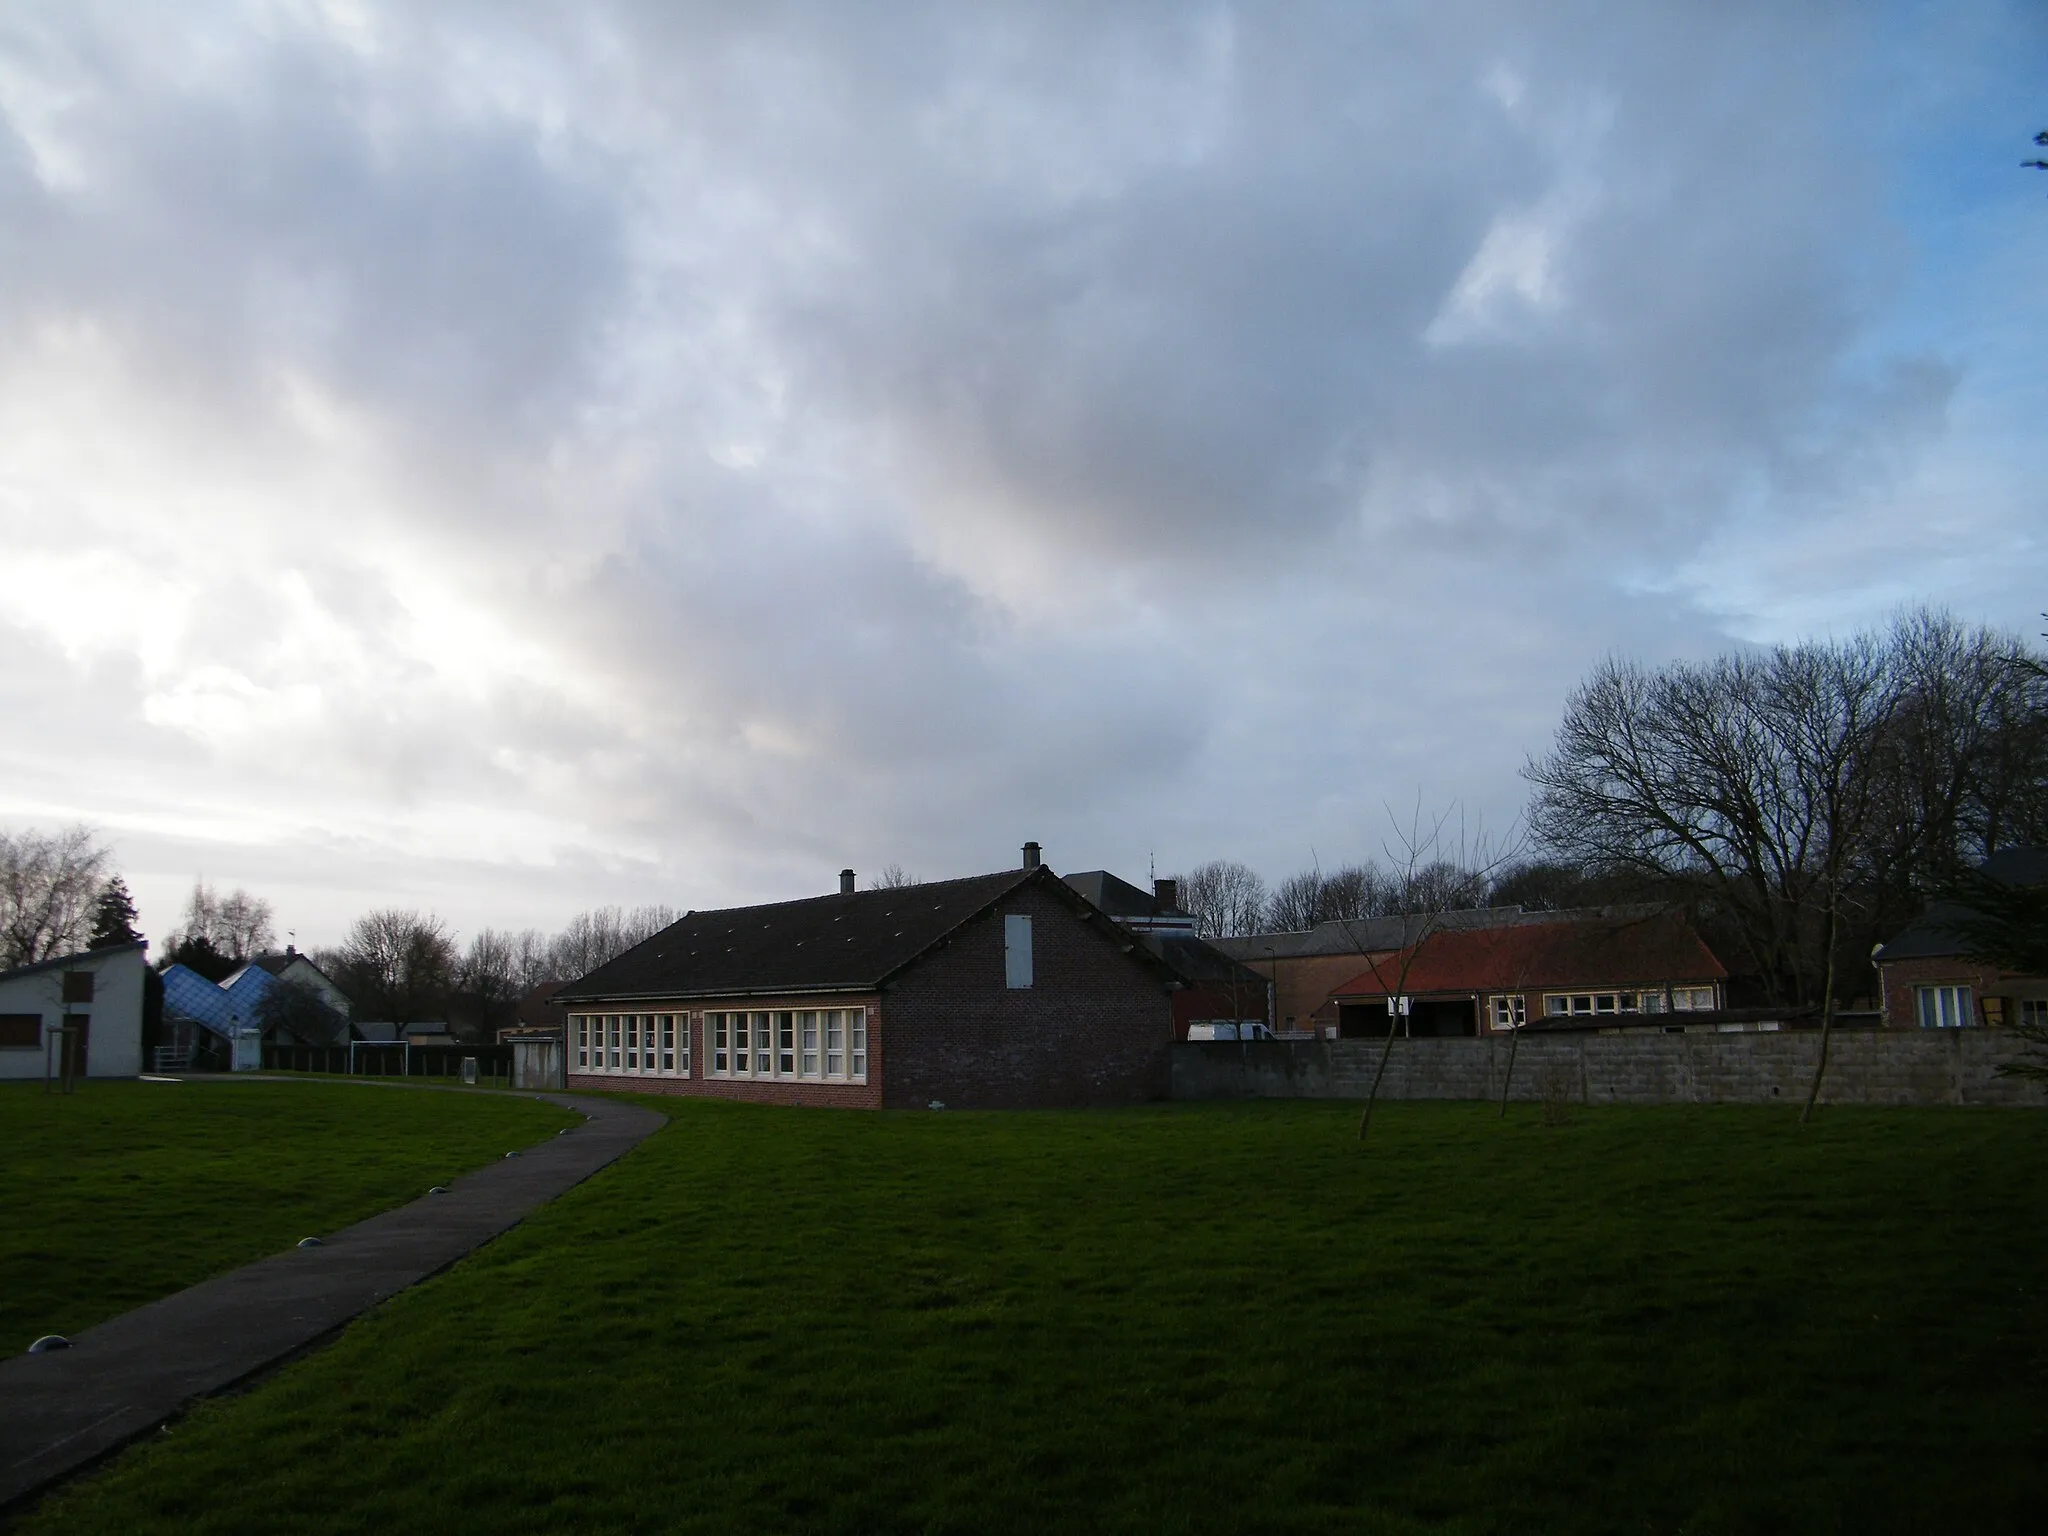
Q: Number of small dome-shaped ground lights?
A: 8